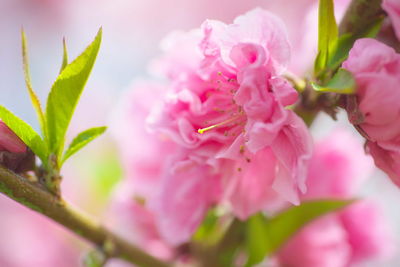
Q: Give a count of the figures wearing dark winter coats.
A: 0